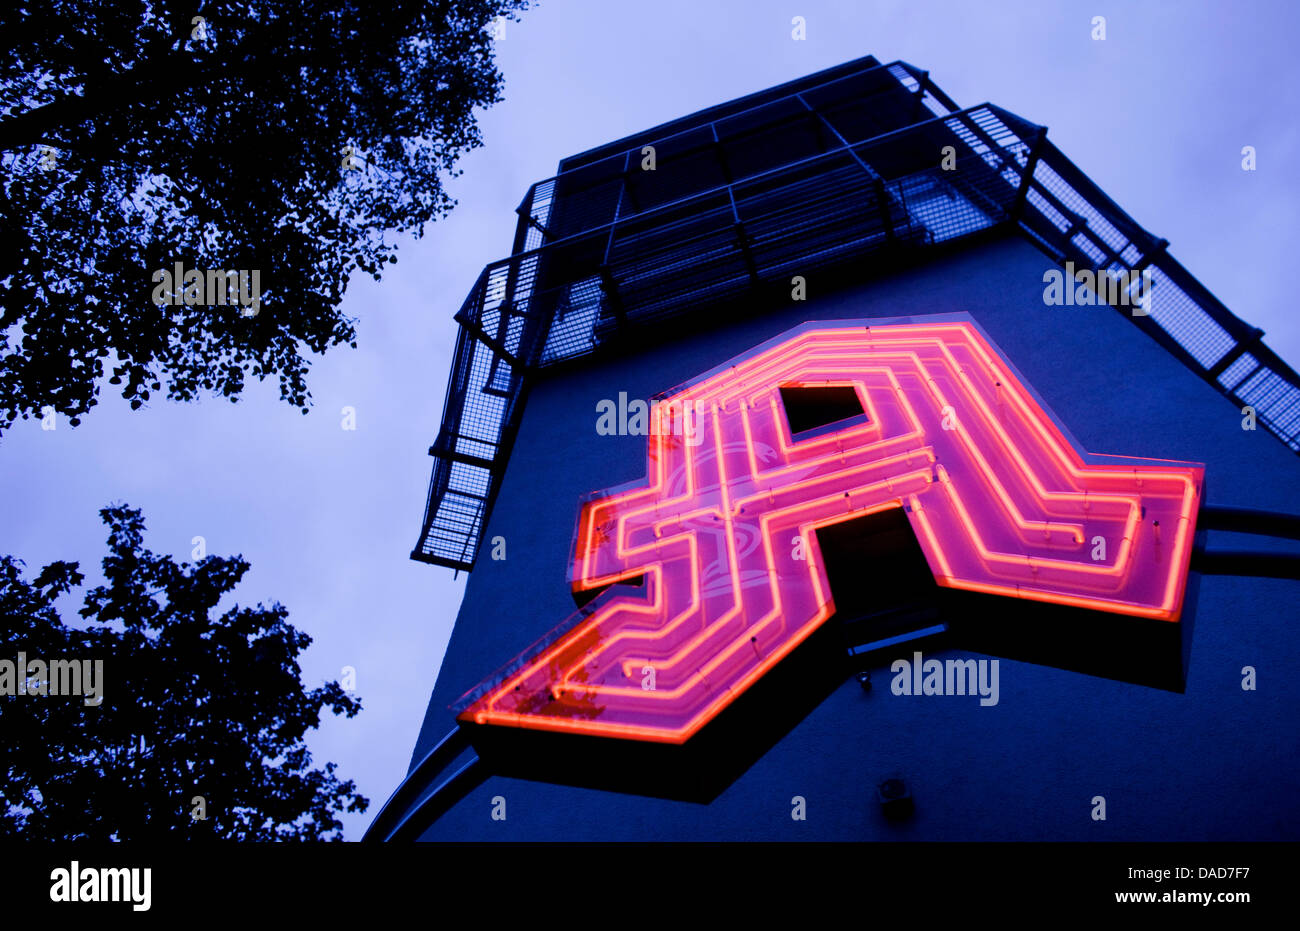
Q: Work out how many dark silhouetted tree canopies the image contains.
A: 2